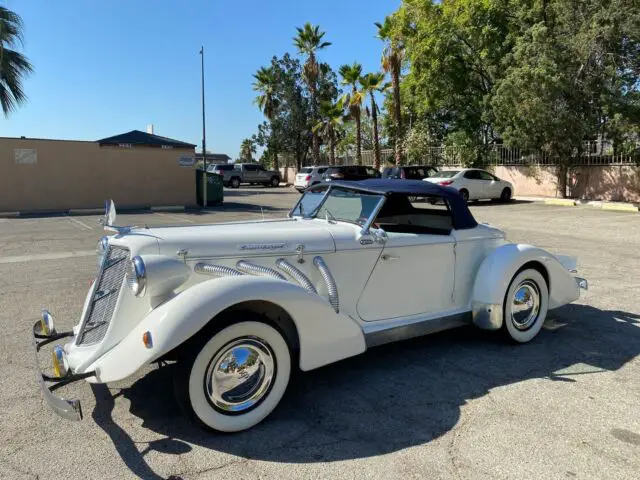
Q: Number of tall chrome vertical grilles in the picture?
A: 1